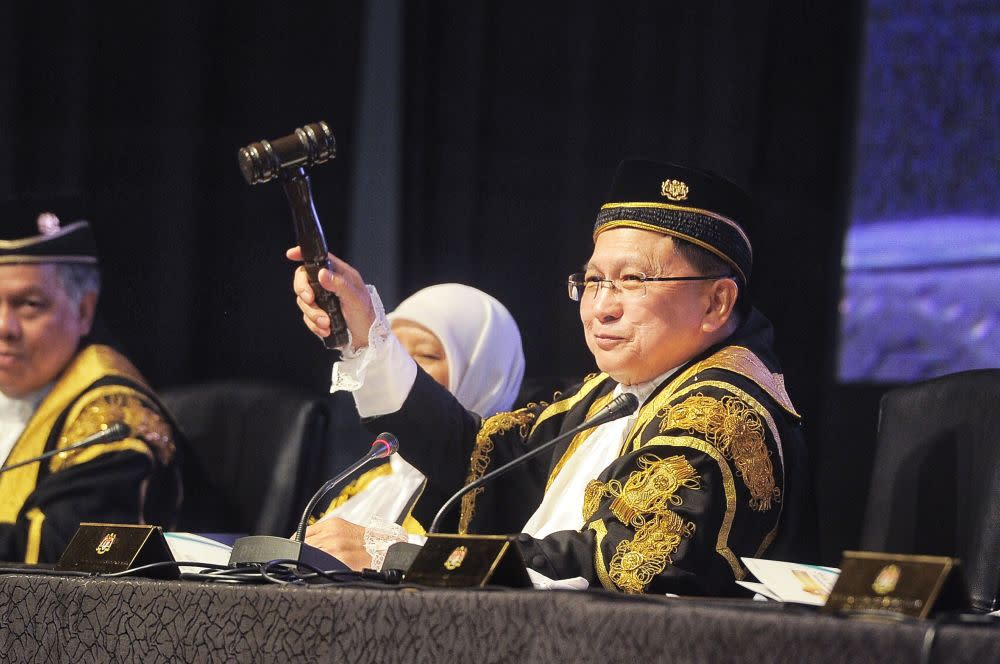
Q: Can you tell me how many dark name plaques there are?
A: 3